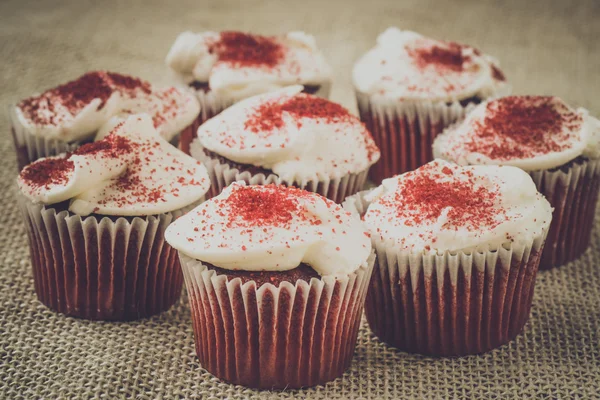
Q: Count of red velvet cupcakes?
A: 8